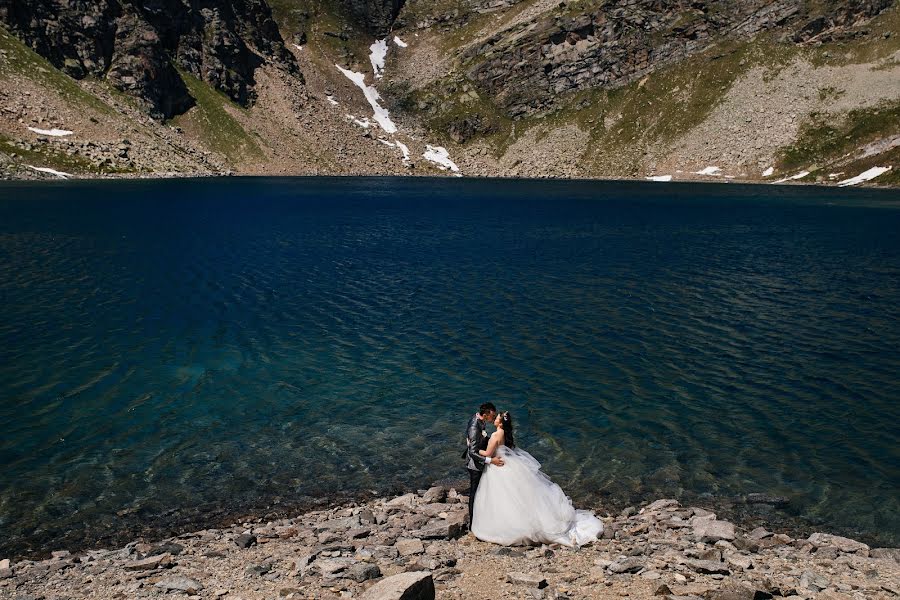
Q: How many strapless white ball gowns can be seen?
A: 1